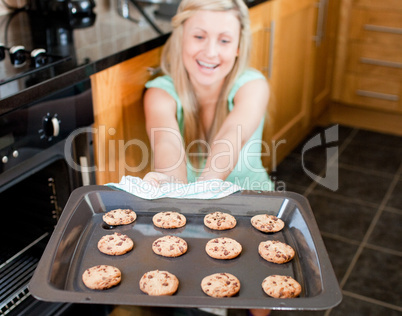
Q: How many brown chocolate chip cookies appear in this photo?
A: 12